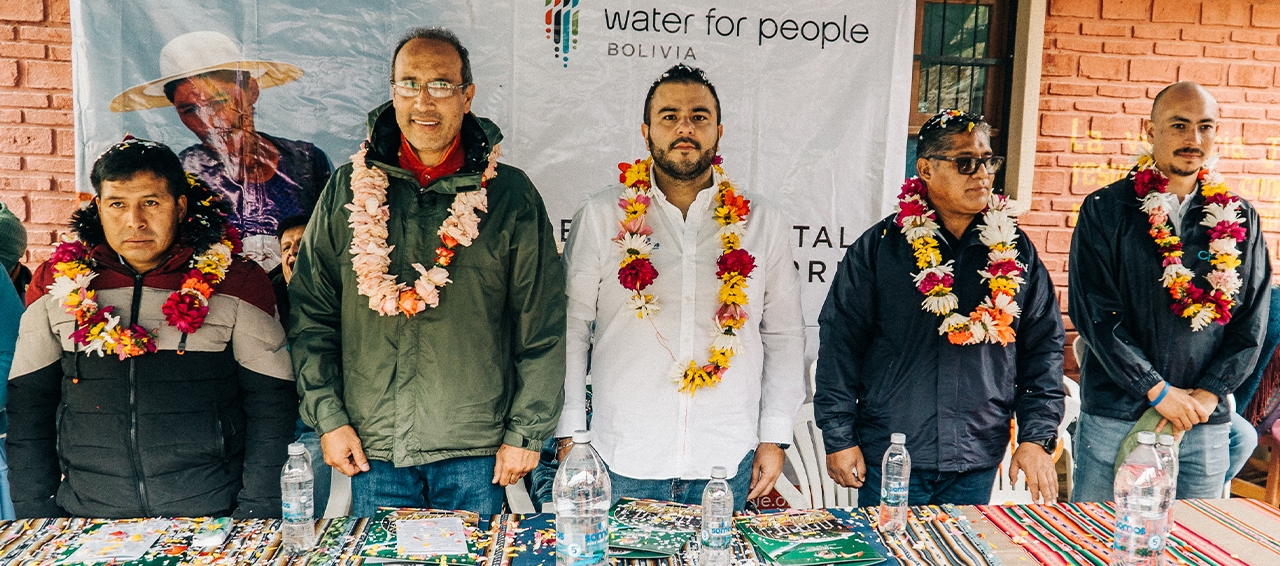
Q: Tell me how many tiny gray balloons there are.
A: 0